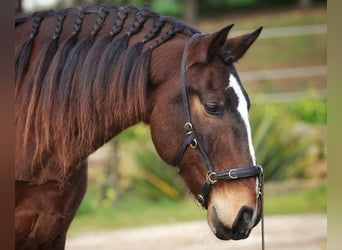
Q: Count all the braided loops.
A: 8